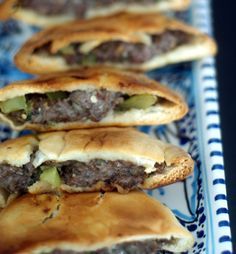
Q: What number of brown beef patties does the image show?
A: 5